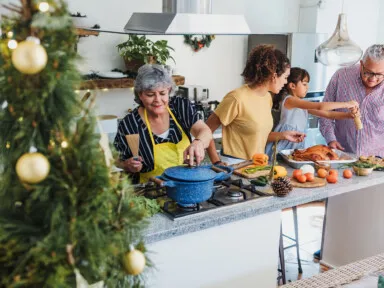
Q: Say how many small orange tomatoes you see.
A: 7